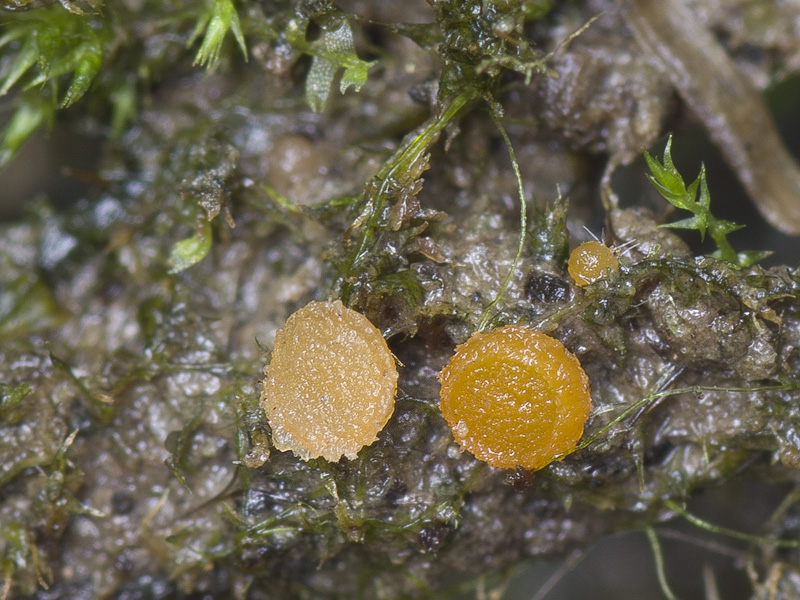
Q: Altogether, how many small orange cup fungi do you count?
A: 3